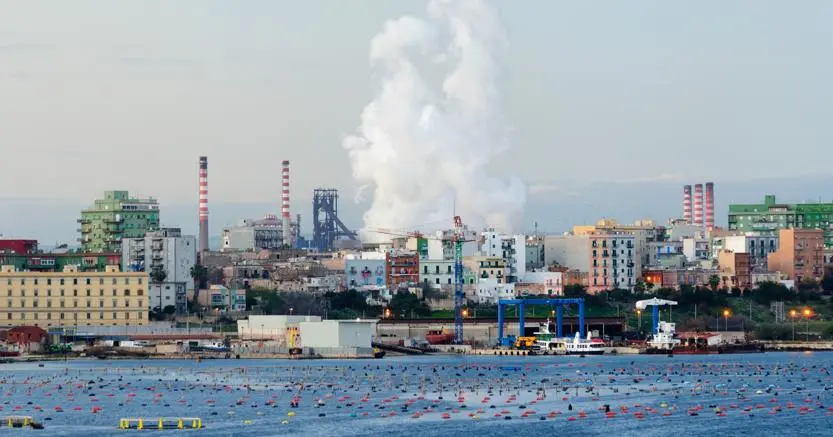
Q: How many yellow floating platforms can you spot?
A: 2